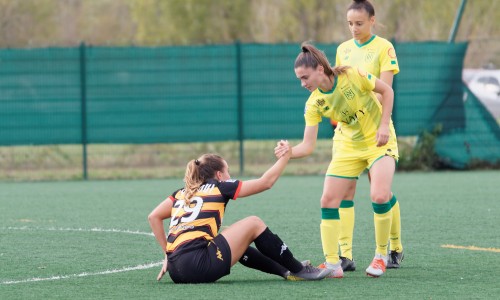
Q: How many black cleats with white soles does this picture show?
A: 0